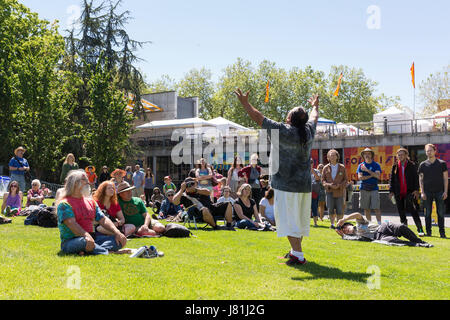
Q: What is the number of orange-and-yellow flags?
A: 3